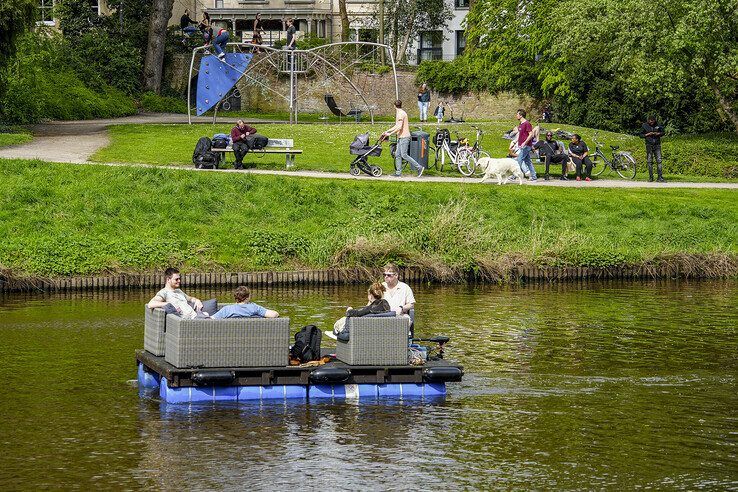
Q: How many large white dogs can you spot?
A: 1